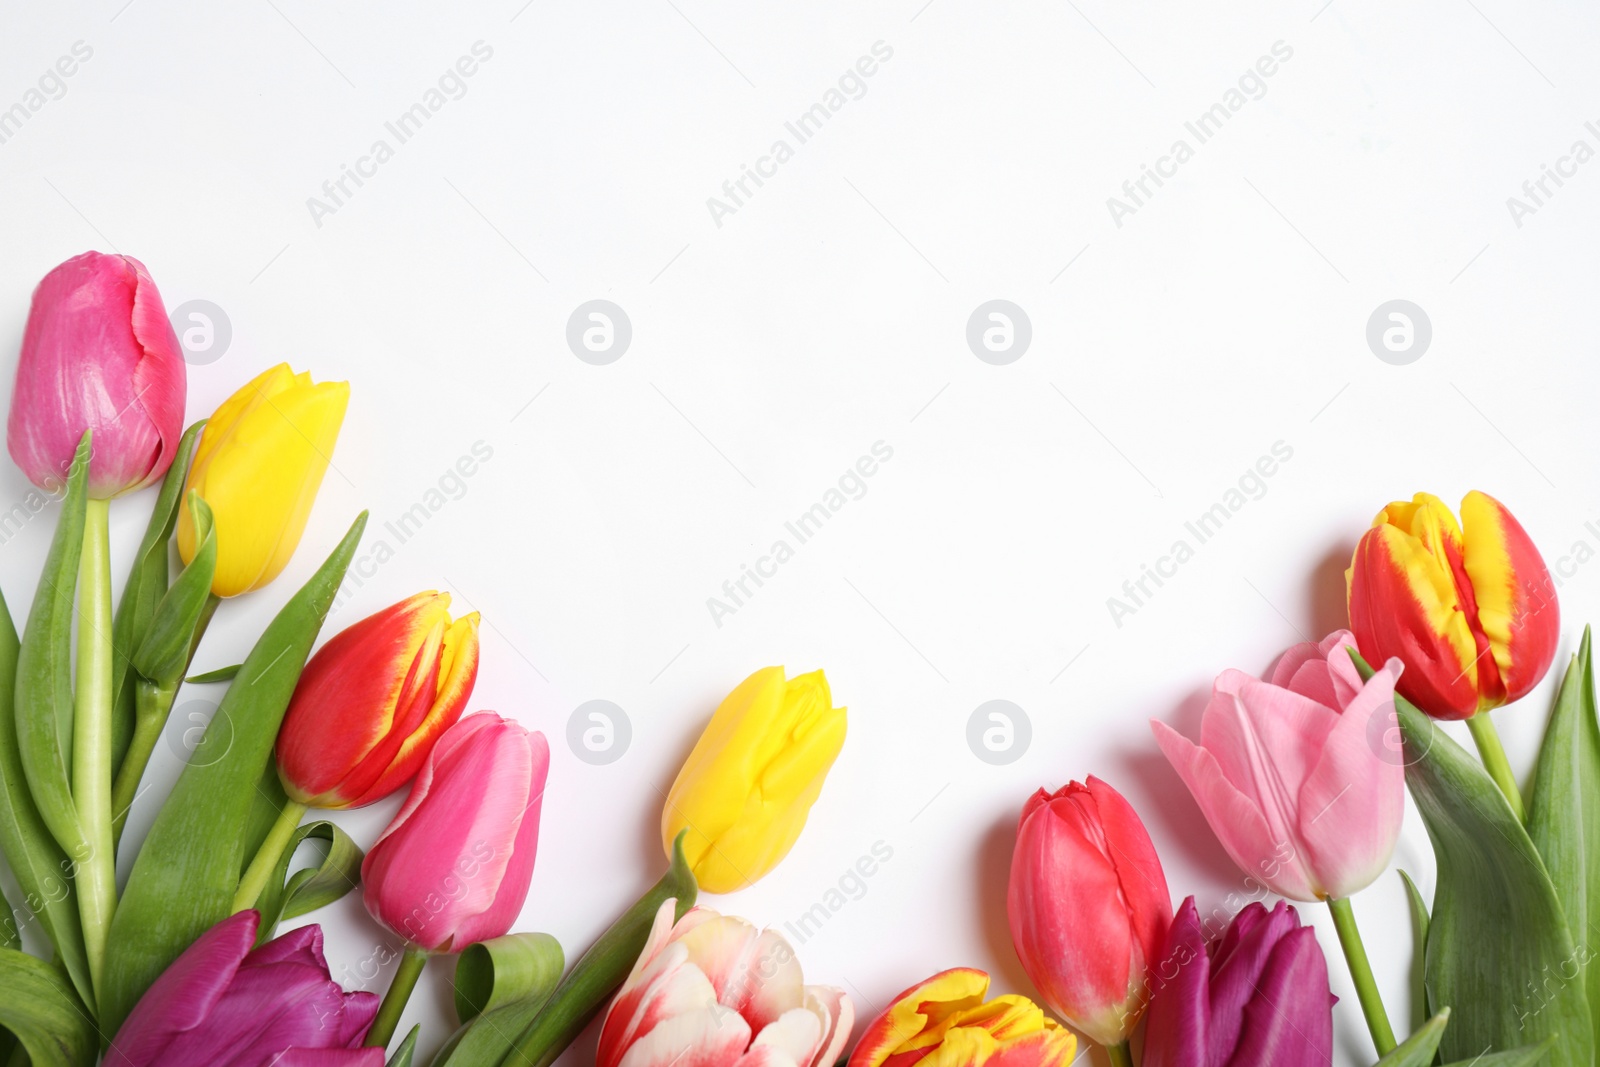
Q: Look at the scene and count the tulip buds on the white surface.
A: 12